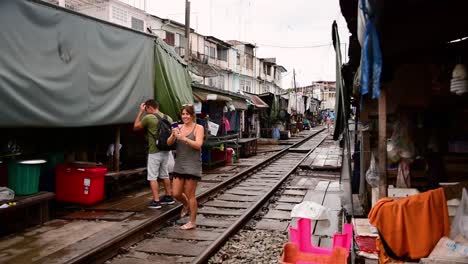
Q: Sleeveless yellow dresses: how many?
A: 0